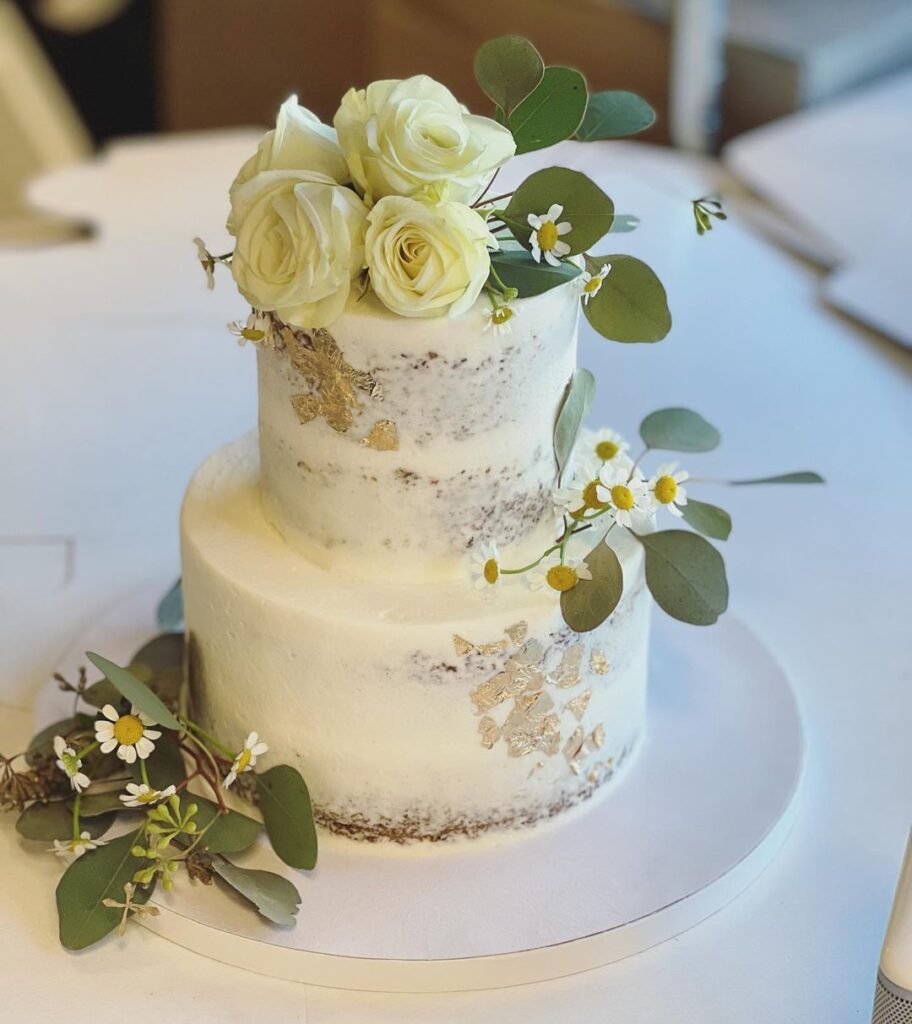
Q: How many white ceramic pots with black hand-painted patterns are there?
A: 0